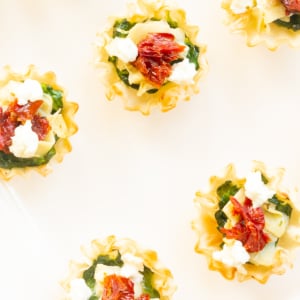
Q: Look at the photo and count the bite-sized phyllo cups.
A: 5